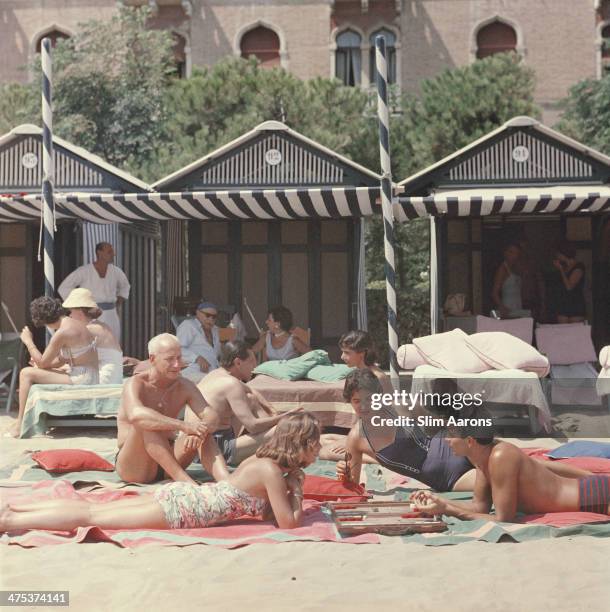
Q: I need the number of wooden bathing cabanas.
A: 3